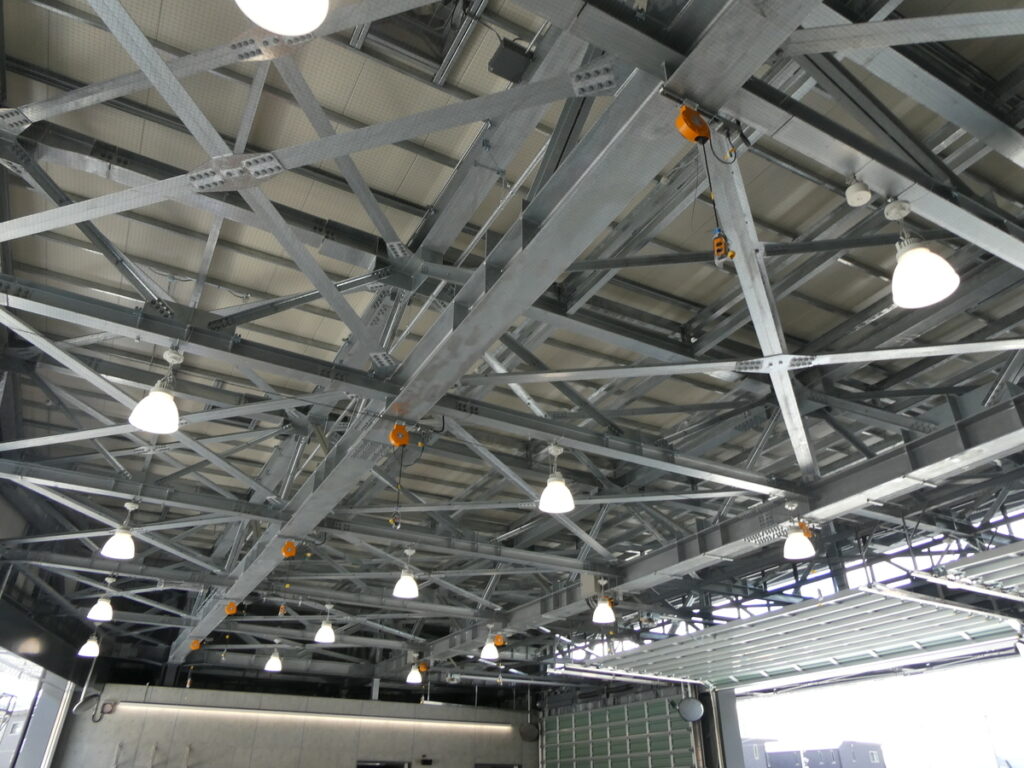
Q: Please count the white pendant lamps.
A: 14